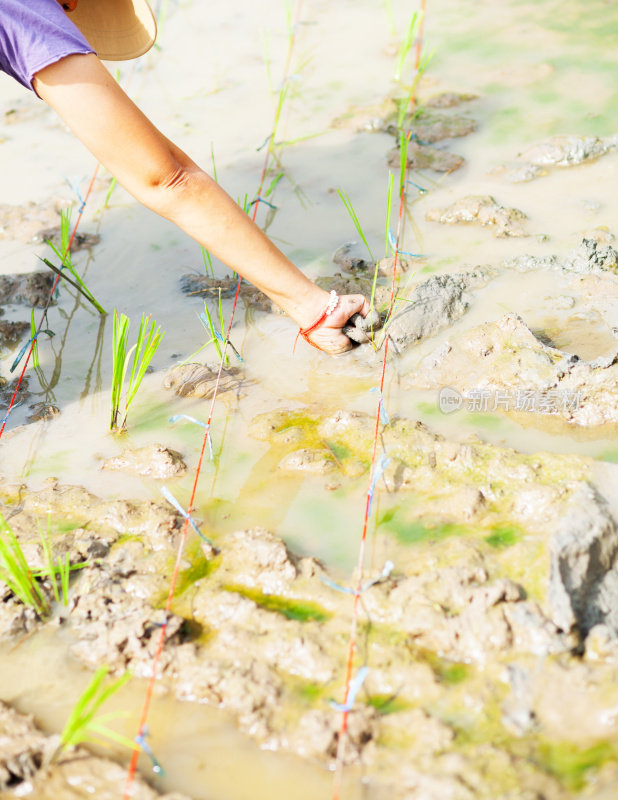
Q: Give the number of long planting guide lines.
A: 3